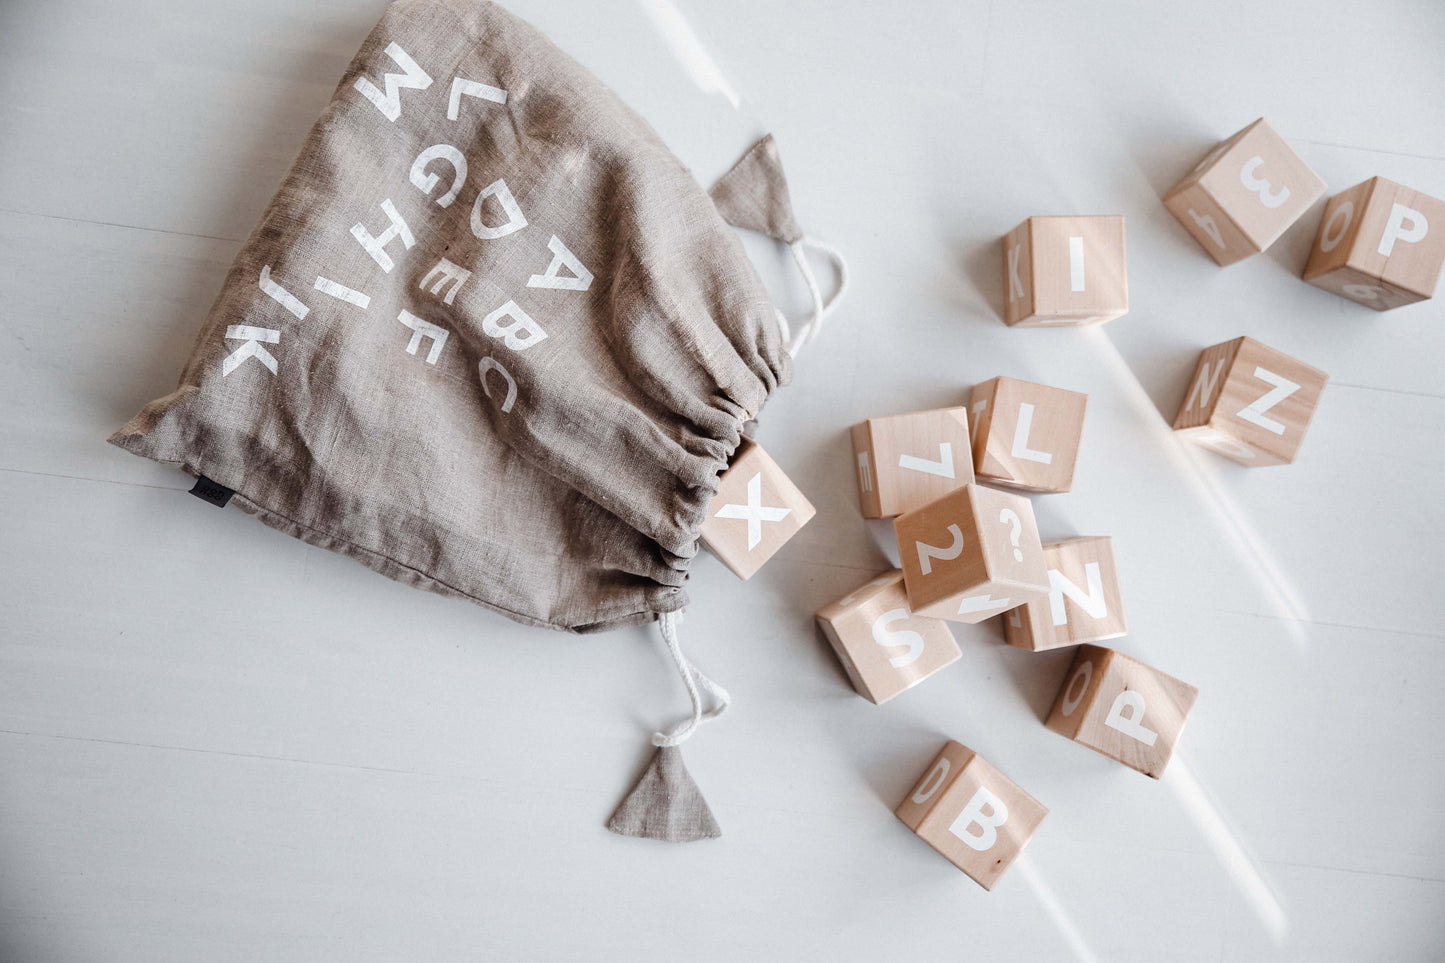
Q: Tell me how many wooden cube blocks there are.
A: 12